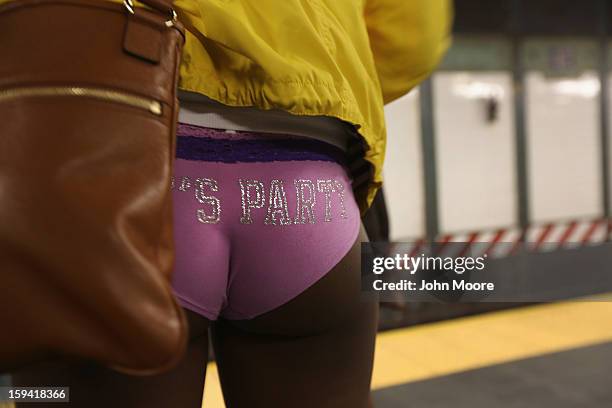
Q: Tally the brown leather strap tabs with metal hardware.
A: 1